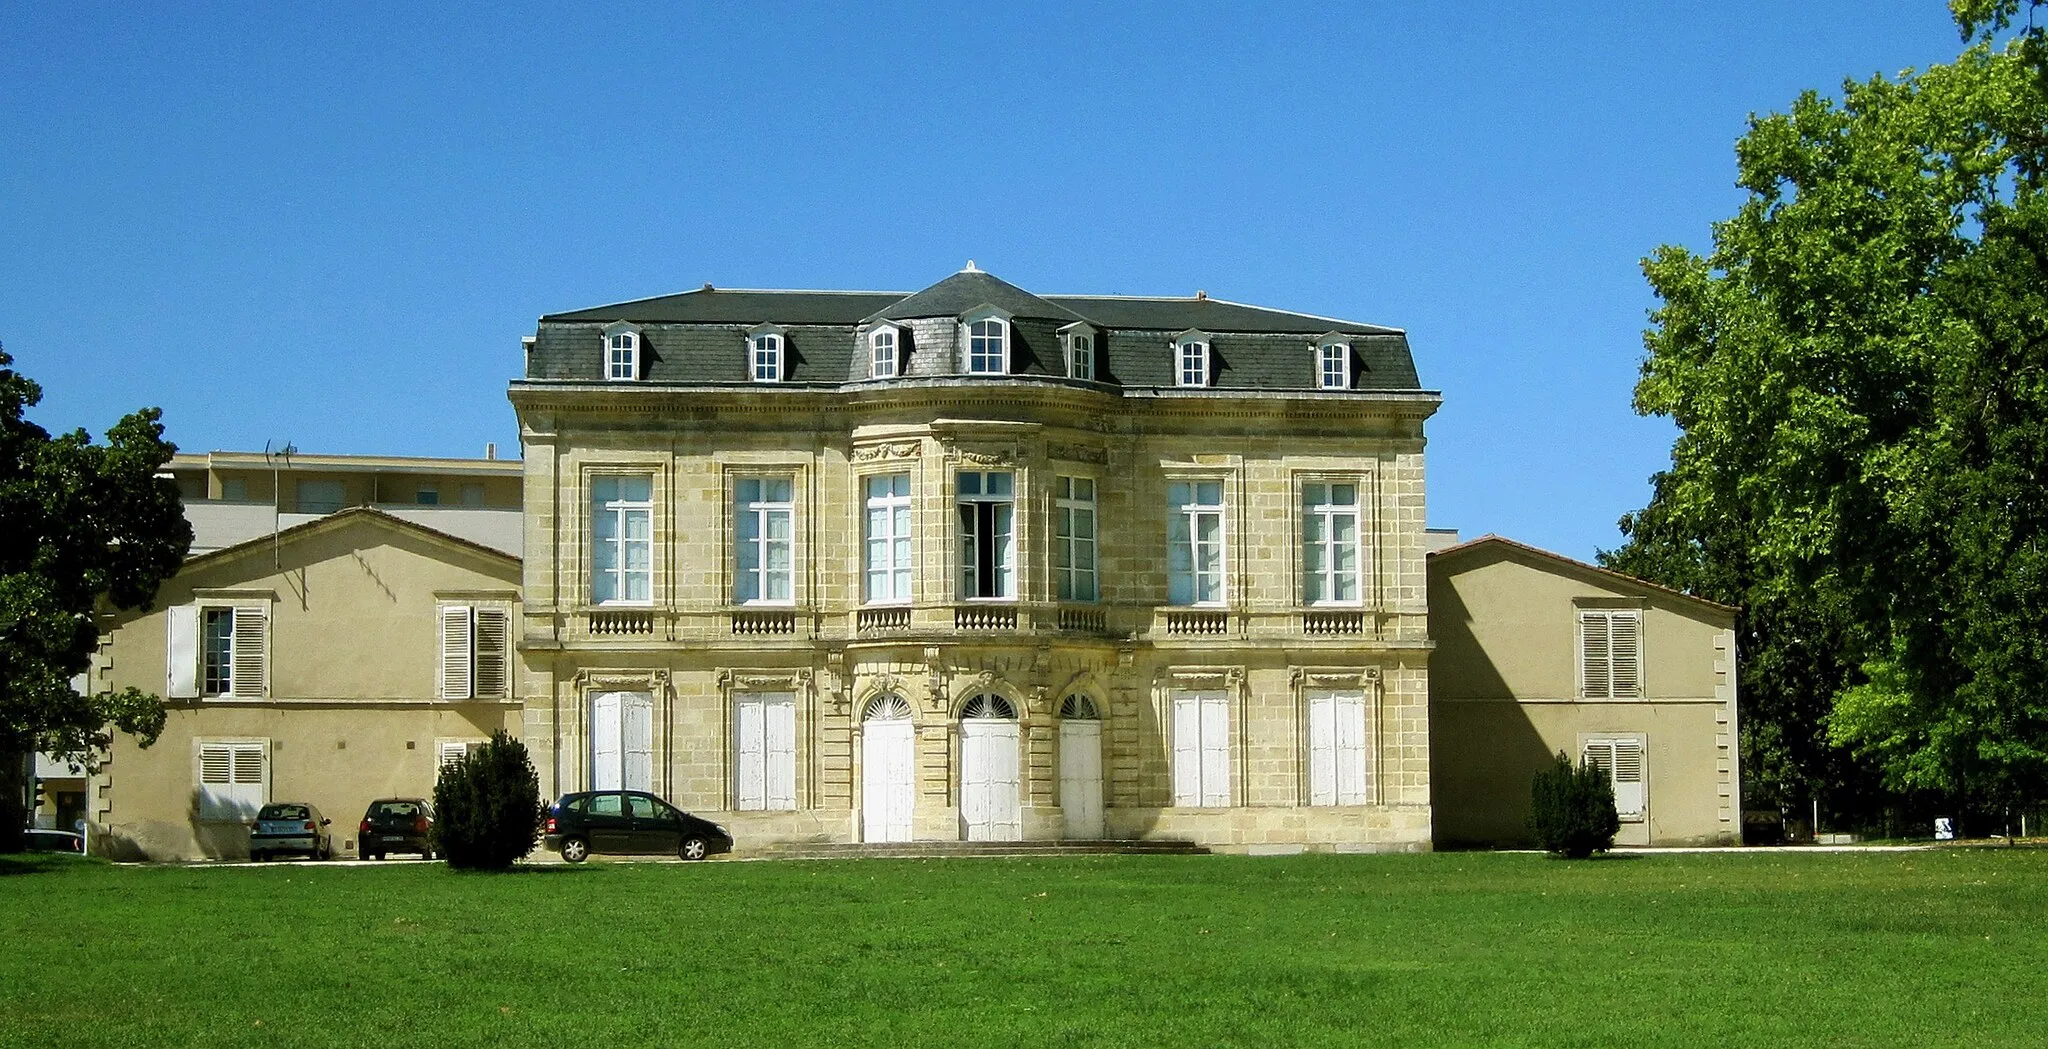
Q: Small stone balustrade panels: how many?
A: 7